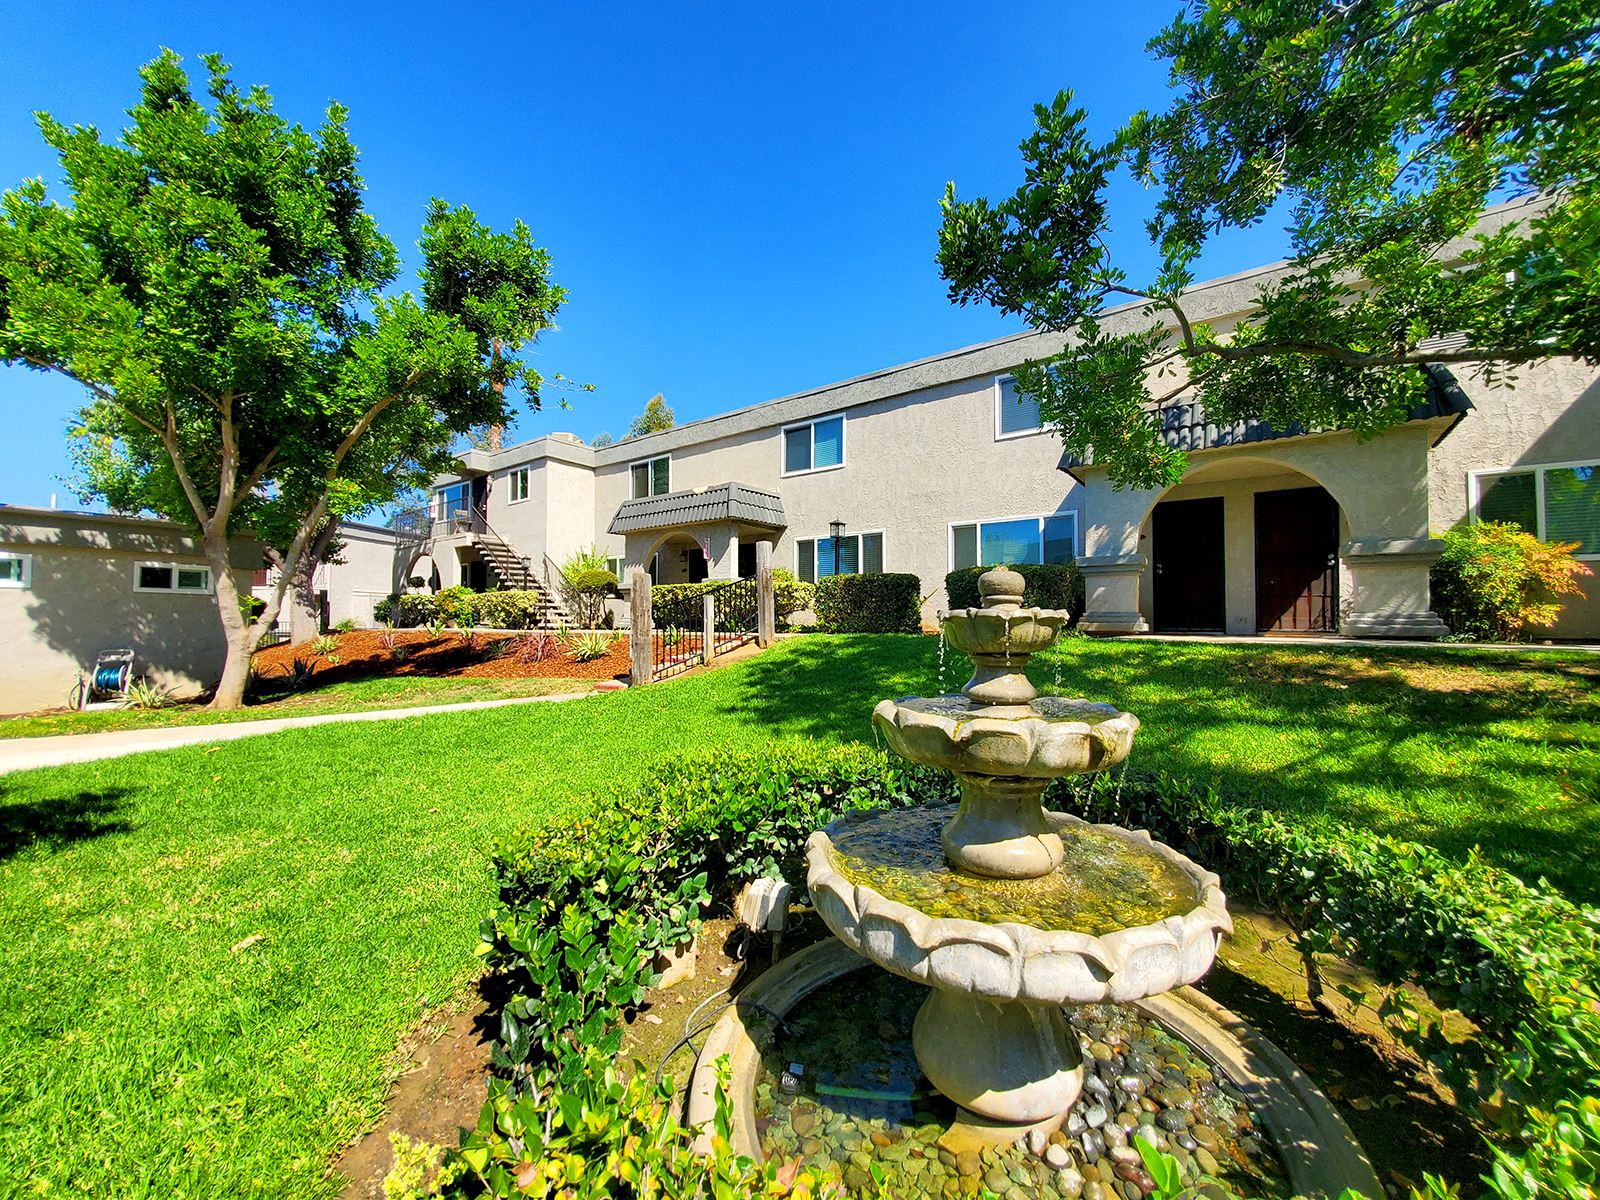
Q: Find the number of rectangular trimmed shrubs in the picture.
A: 2